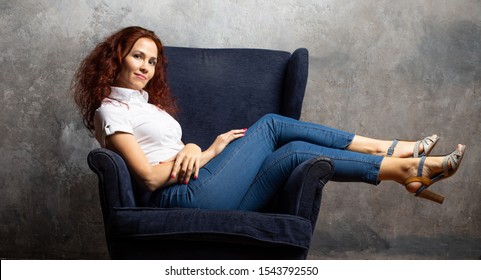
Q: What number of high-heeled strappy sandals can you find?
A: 2